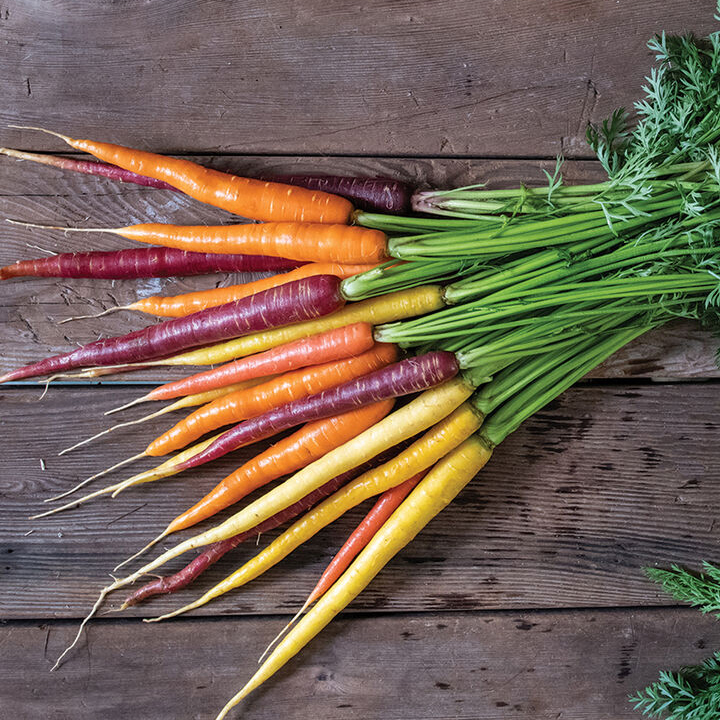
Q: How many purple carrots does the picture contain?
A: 5